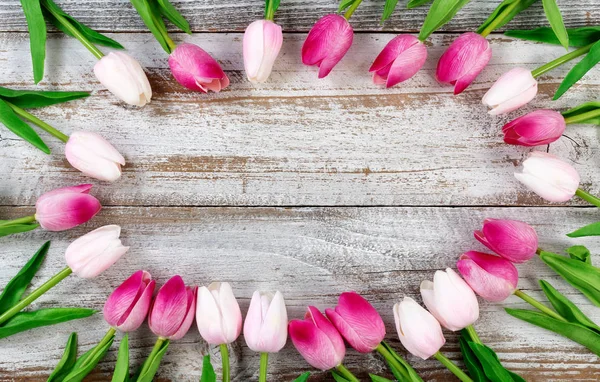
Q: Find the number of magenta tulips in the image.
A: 12